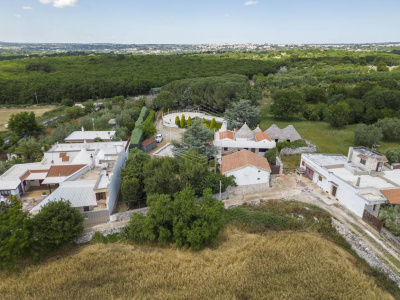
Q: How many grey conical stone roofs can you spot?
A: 4